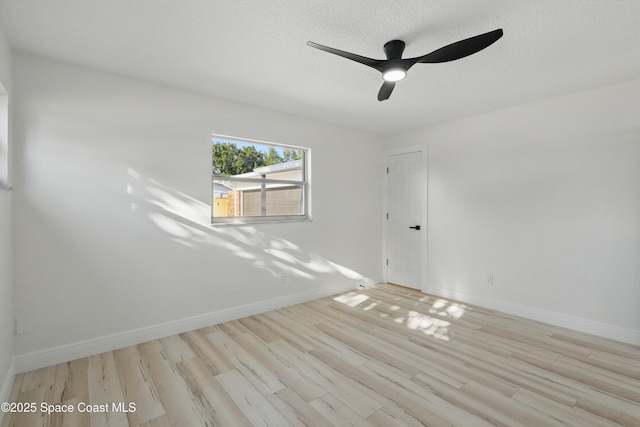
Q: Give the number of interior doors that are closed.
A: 1